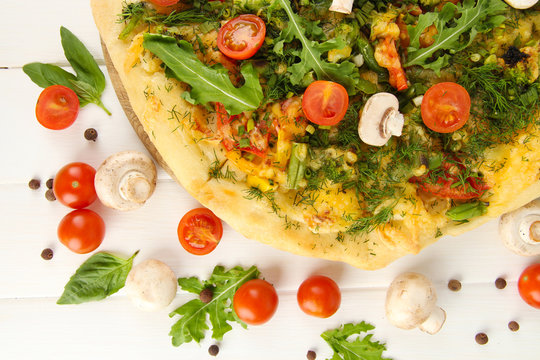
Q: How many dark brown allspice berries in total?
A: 12